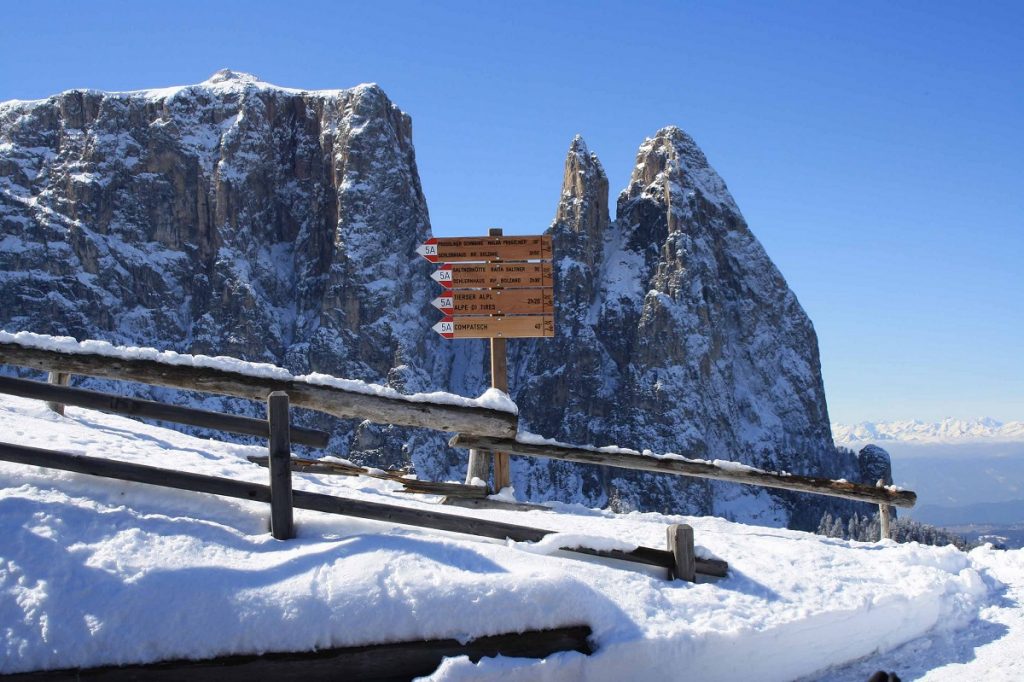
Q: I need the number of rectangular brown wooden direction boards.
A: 4